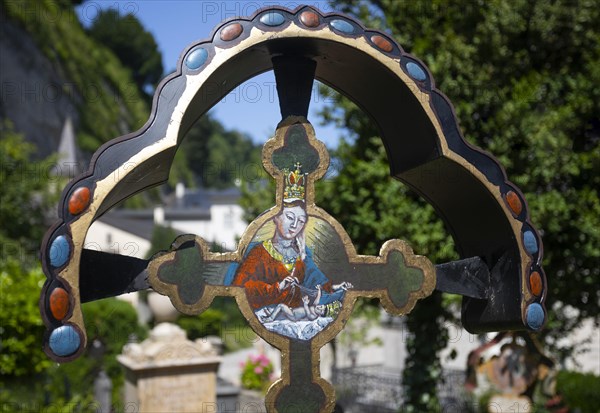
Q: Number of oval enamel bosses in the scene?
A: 15